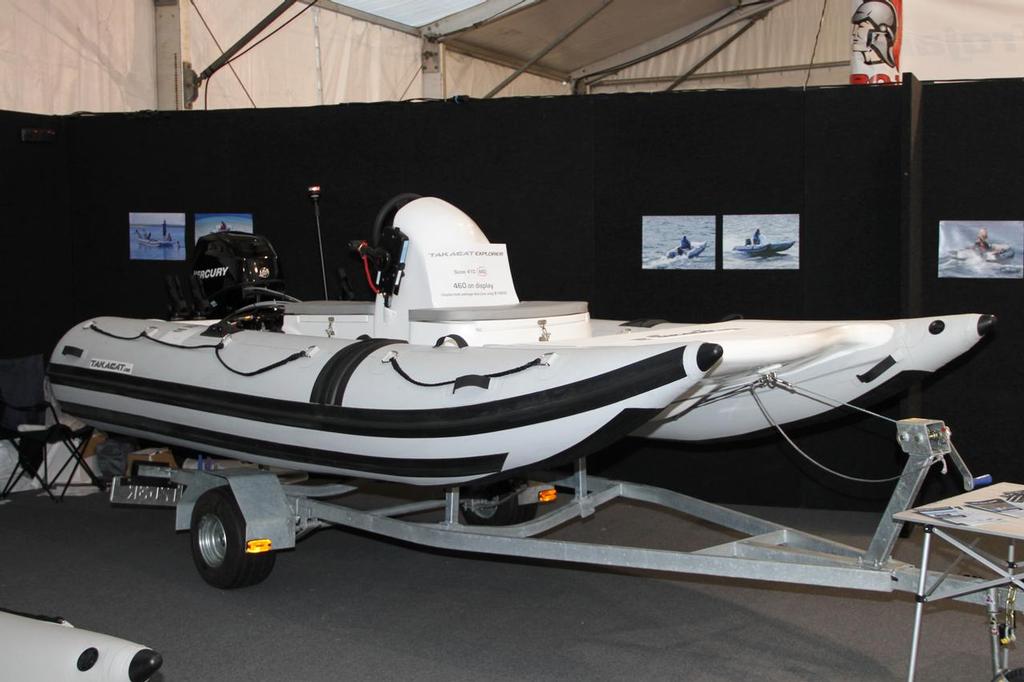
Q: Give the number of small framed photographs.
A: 5